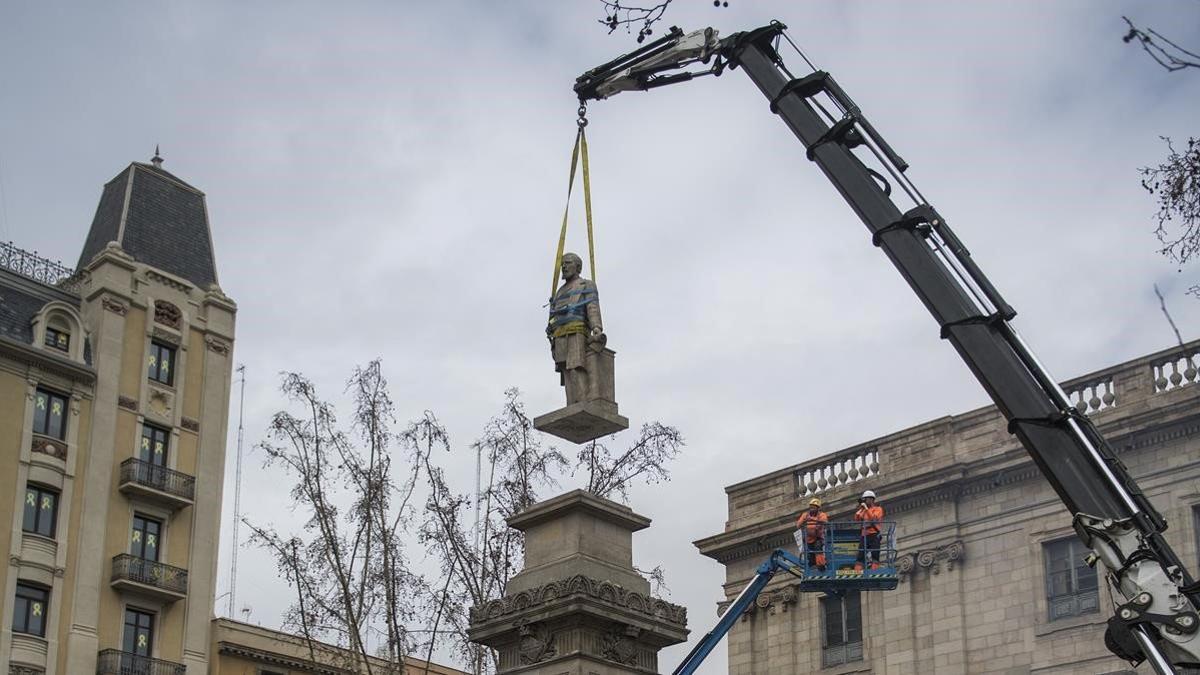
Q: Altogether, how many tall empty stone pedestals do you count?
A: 1